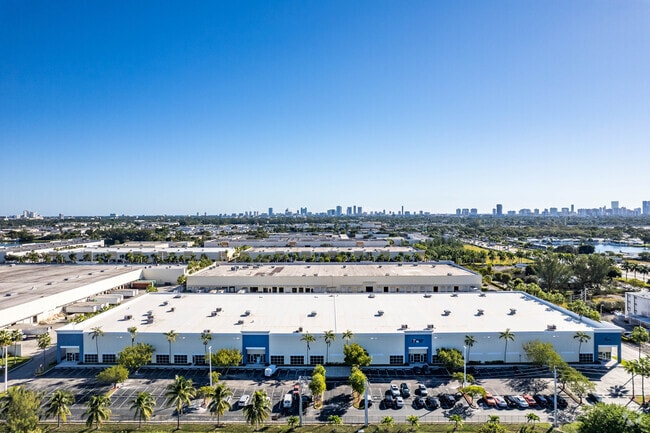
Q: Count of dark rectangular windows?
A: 11